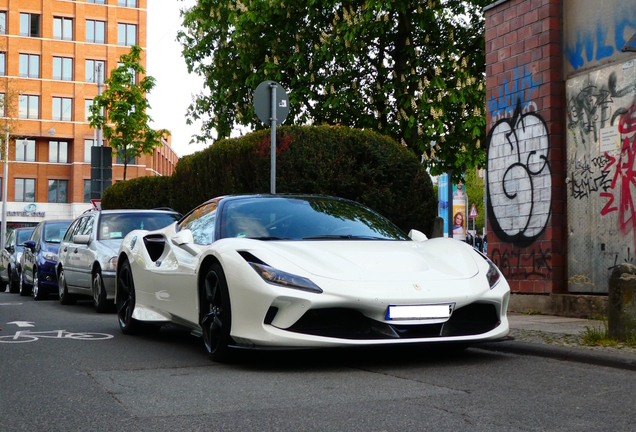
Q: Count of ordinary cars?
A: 3